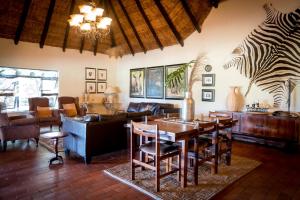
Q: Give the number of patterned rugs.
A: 2